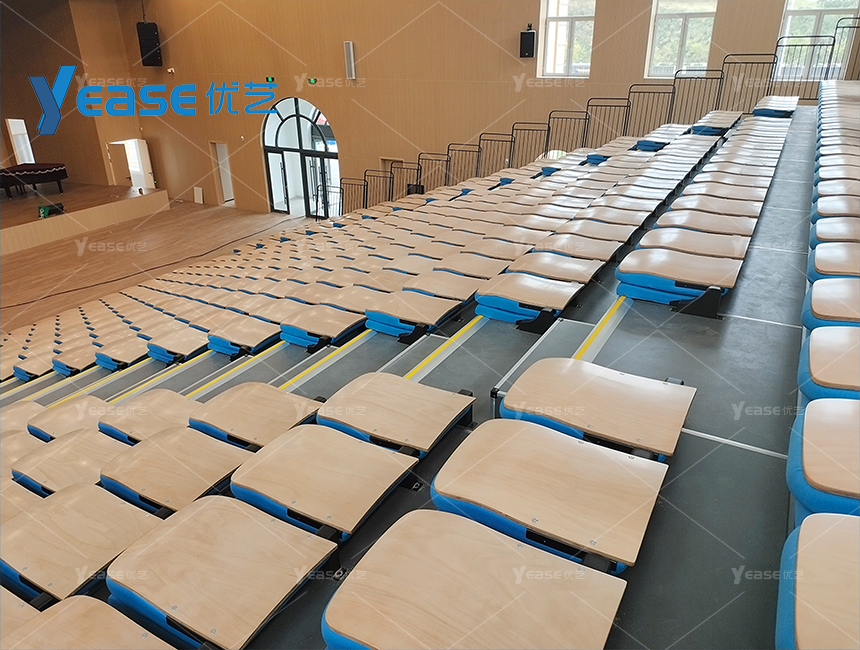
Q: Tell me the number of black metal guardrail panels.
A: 15